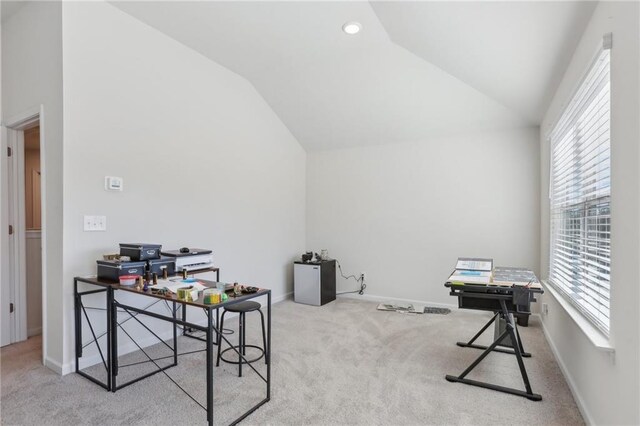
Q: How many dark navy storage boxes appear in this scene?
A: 3